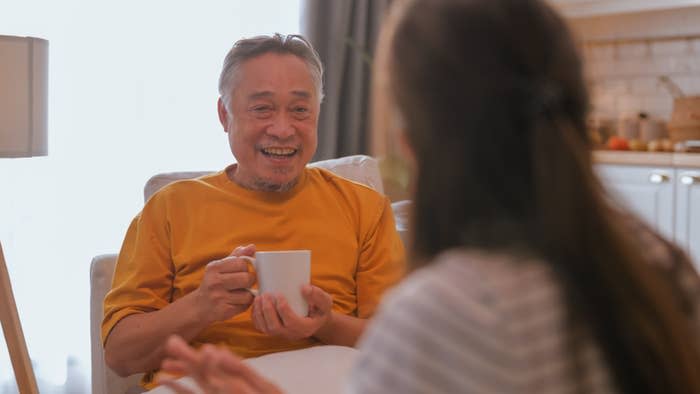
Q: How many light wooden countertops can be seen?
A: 1